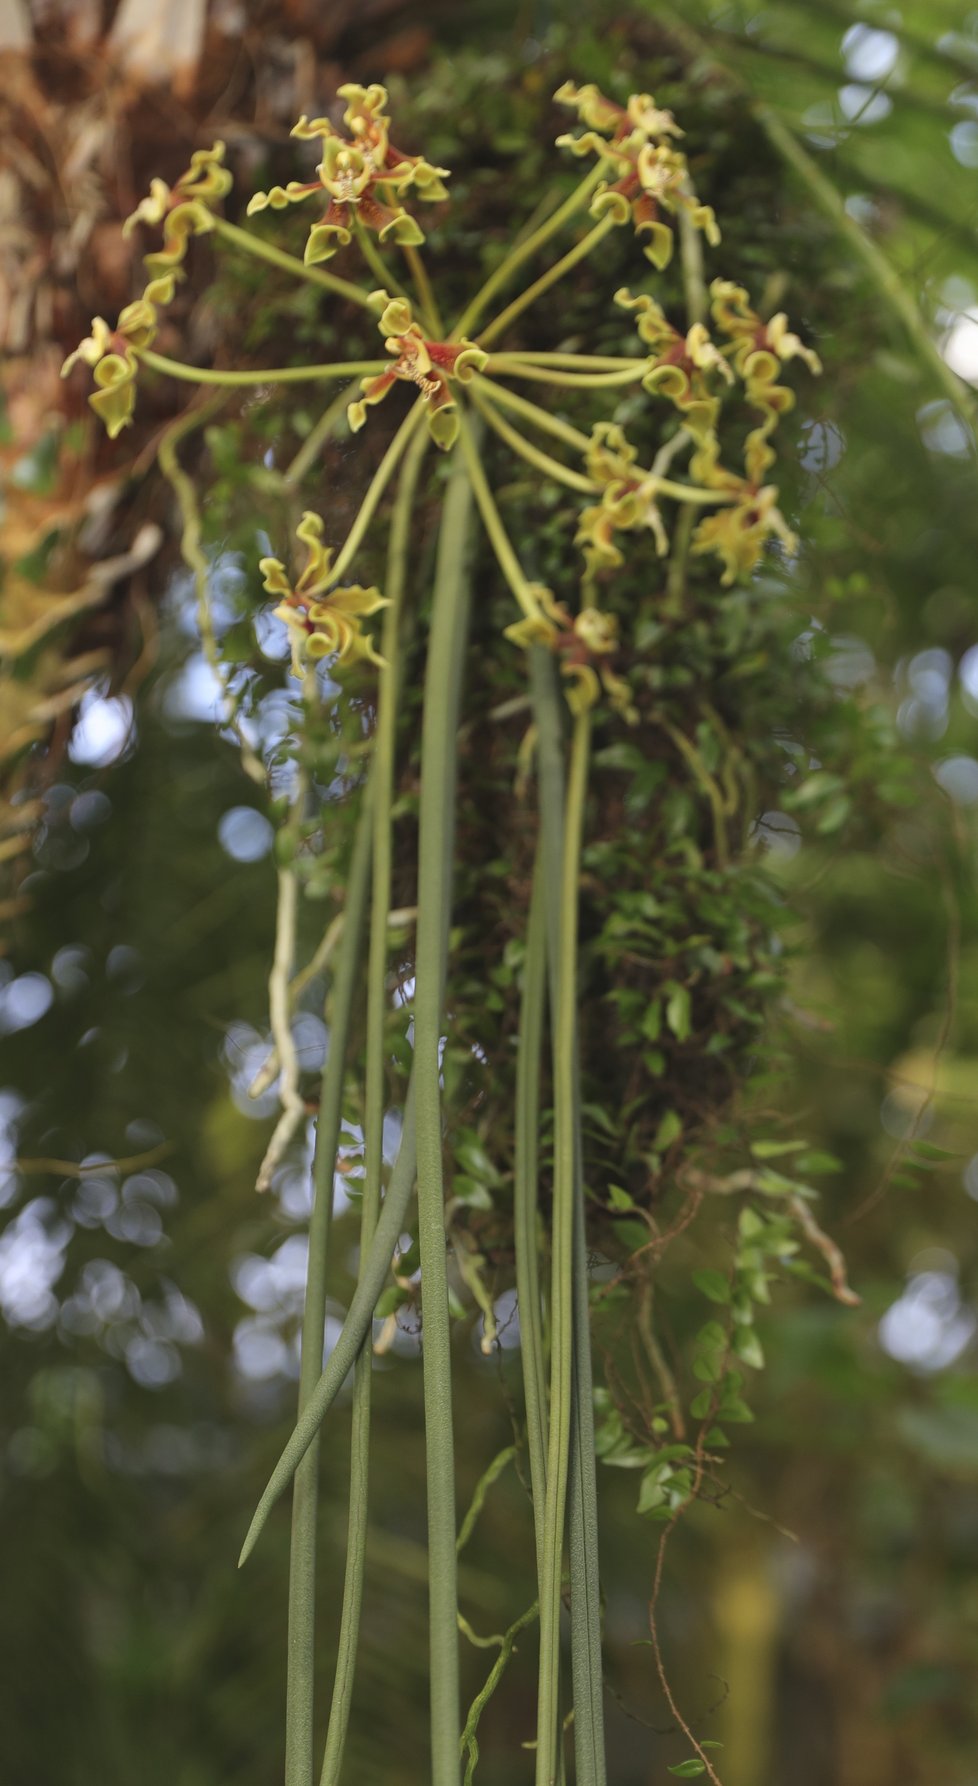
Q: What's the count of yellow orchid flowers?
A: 13